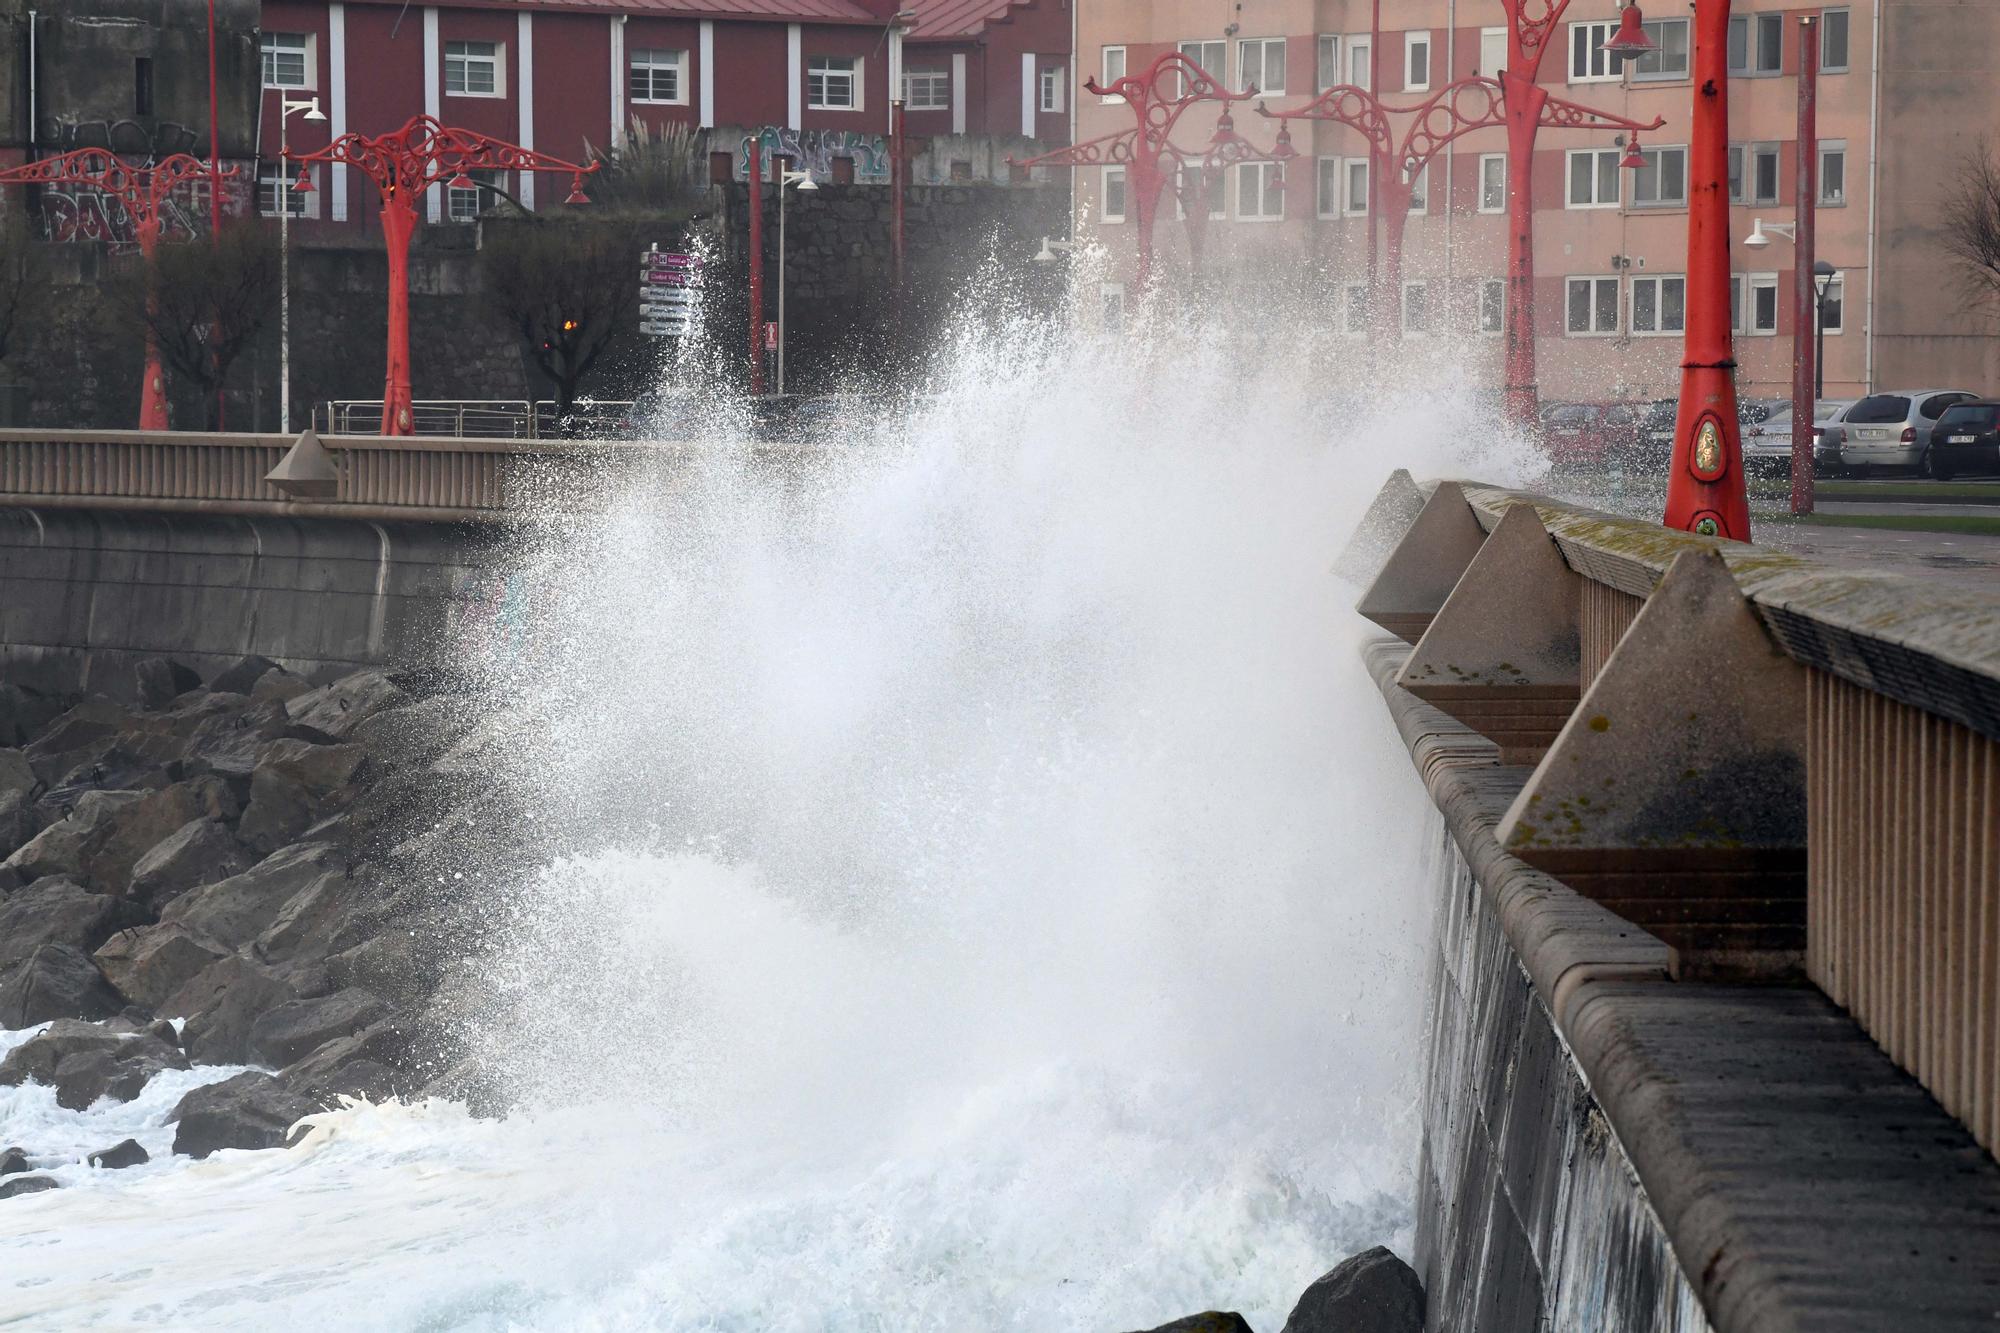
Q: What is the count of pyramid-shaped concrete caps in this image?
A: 5